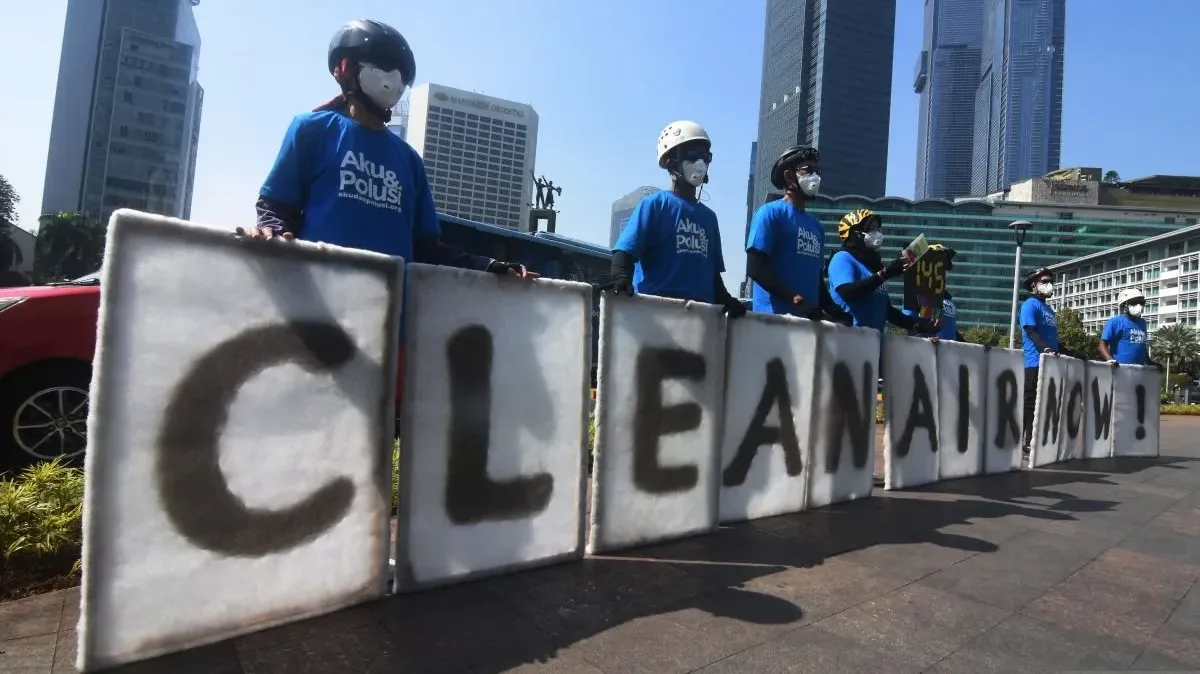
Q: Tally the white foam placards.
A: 12